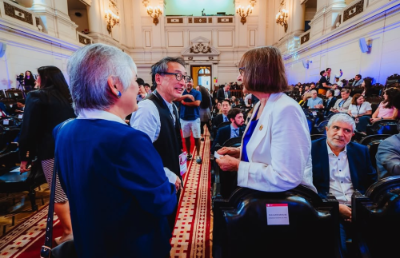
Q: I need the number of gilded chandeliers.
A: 4